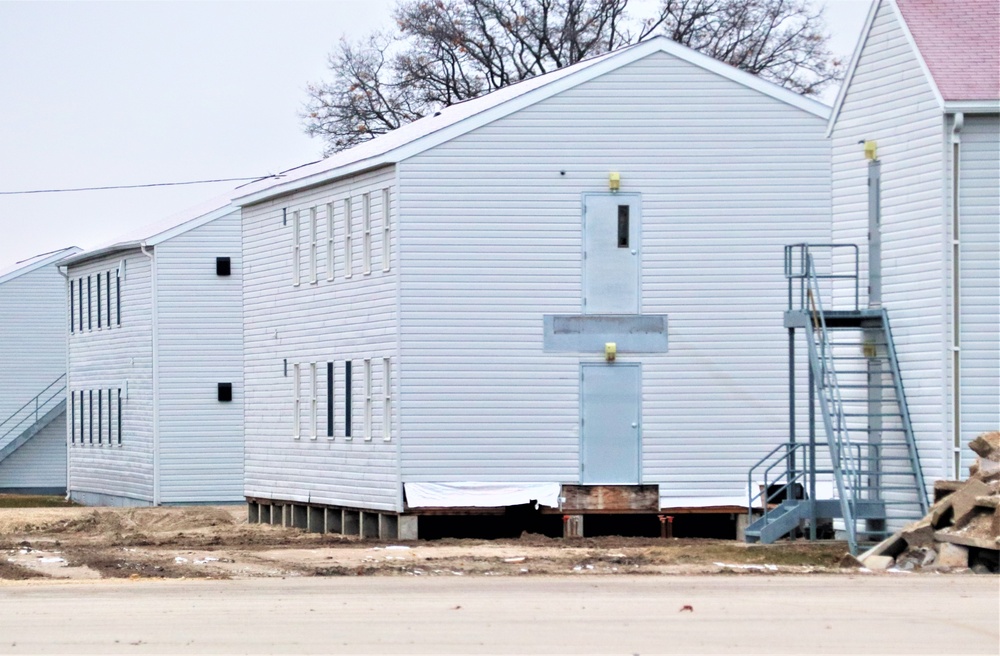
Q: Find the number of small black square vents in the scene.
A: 2